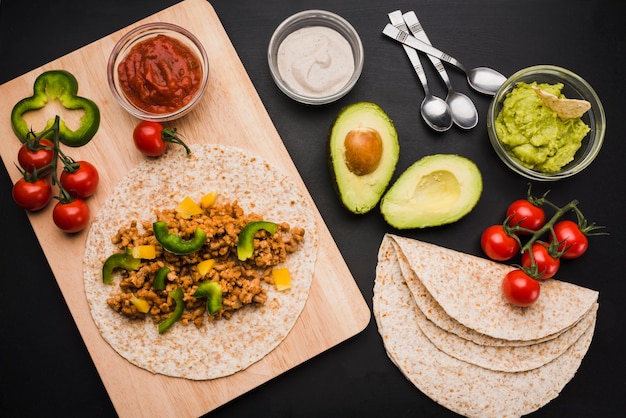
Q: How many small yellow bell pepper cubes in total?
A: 6